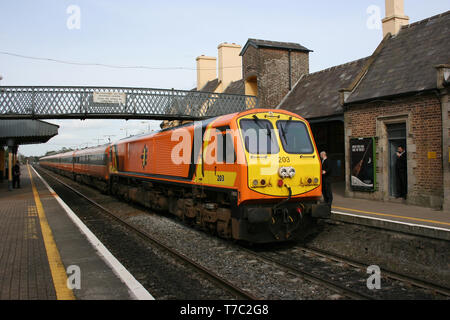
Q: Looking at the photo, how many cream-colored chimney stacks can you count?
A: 3